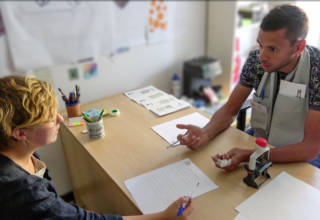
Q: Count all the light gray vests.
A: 1